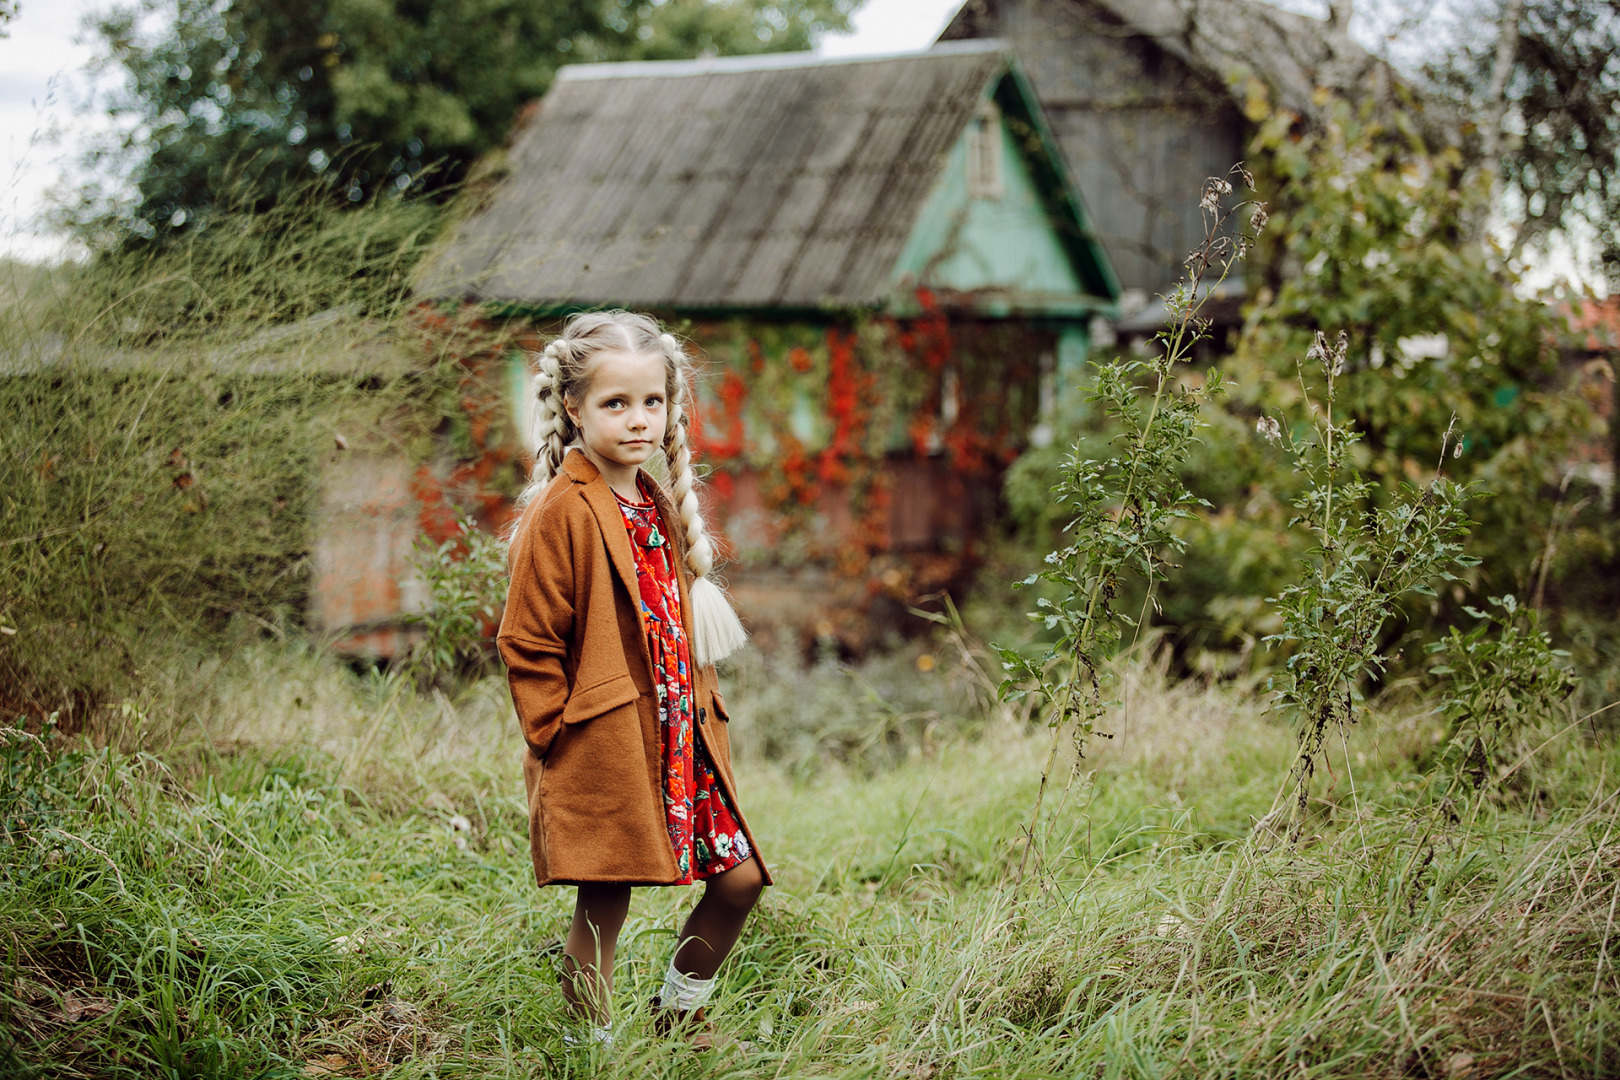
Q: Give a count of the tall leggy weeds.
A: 3